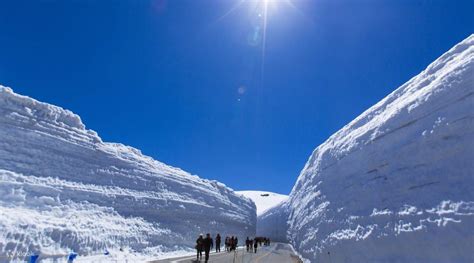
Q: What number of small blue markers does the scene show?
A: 3